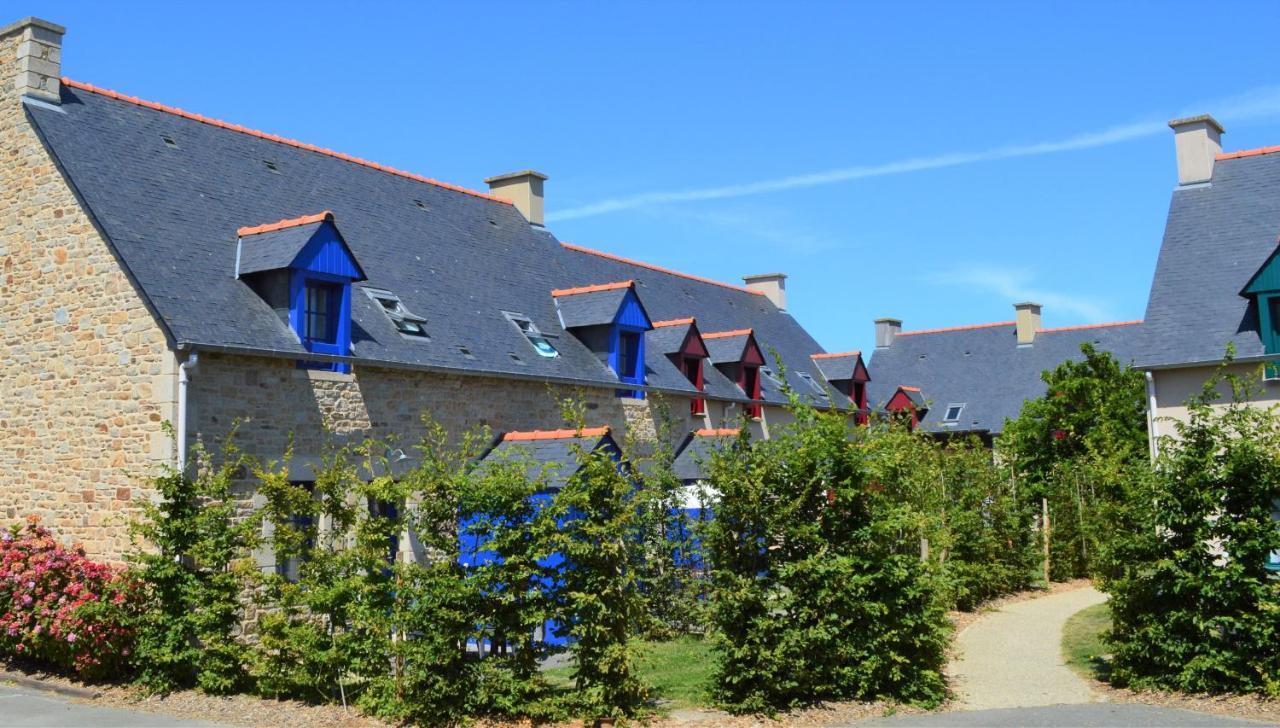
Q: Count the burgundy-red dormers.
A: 4